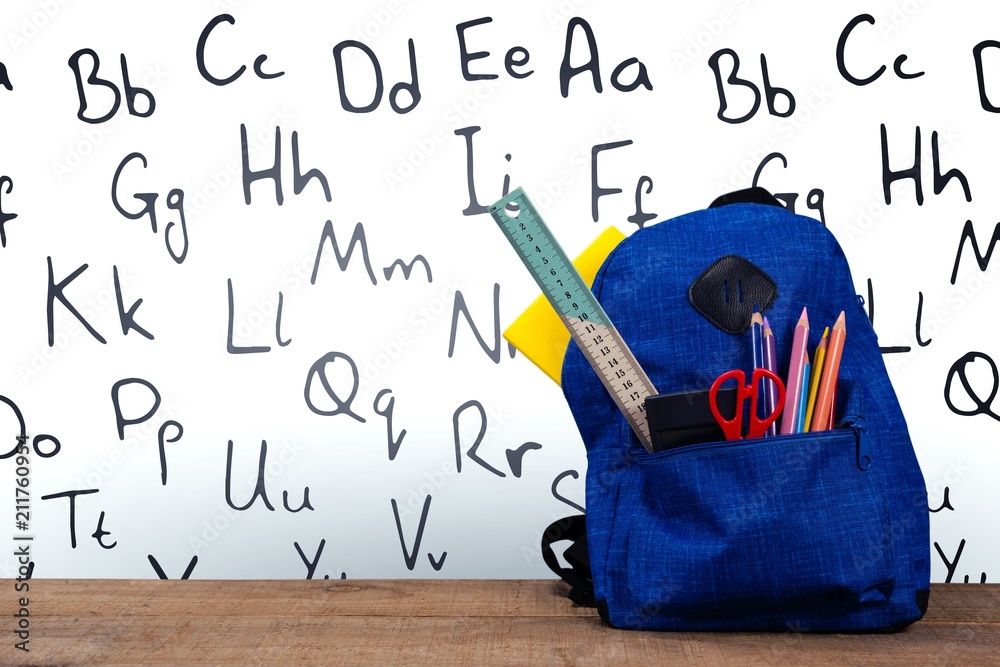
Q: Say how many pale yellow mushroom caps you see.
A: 0